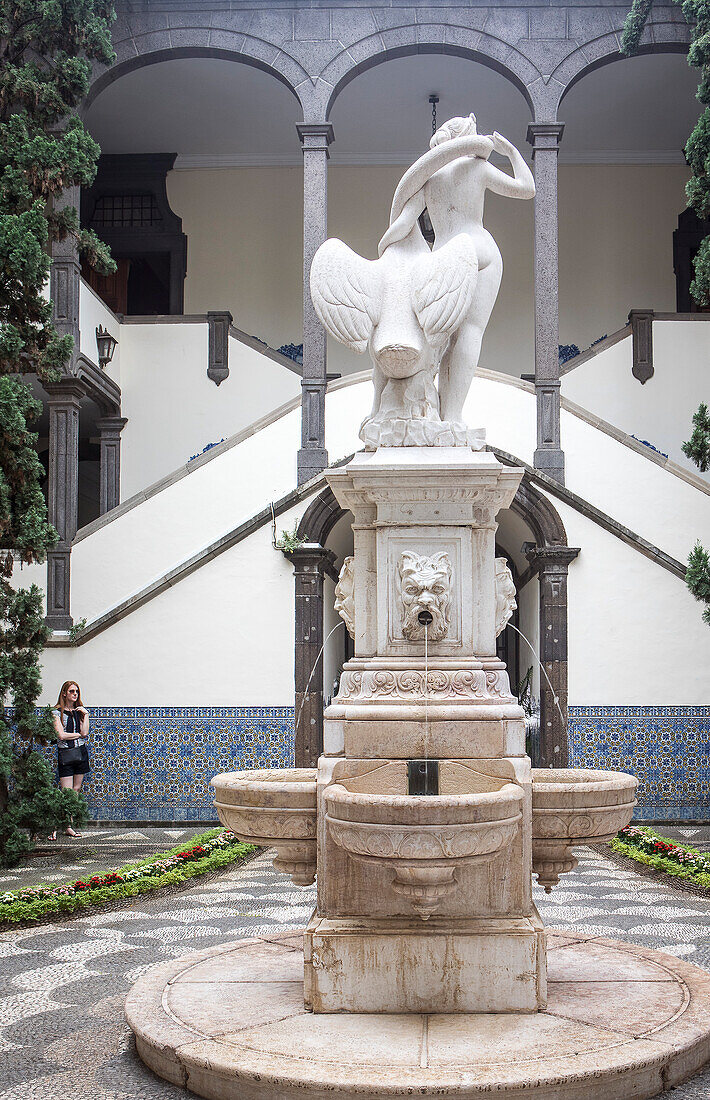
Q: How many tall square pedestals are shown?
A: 1